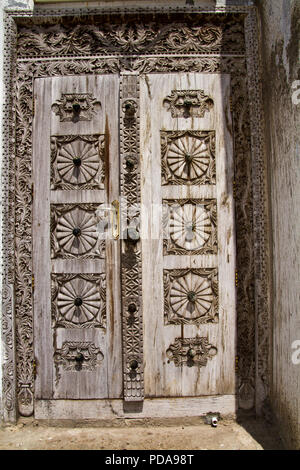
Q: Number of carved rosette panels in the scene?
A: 6